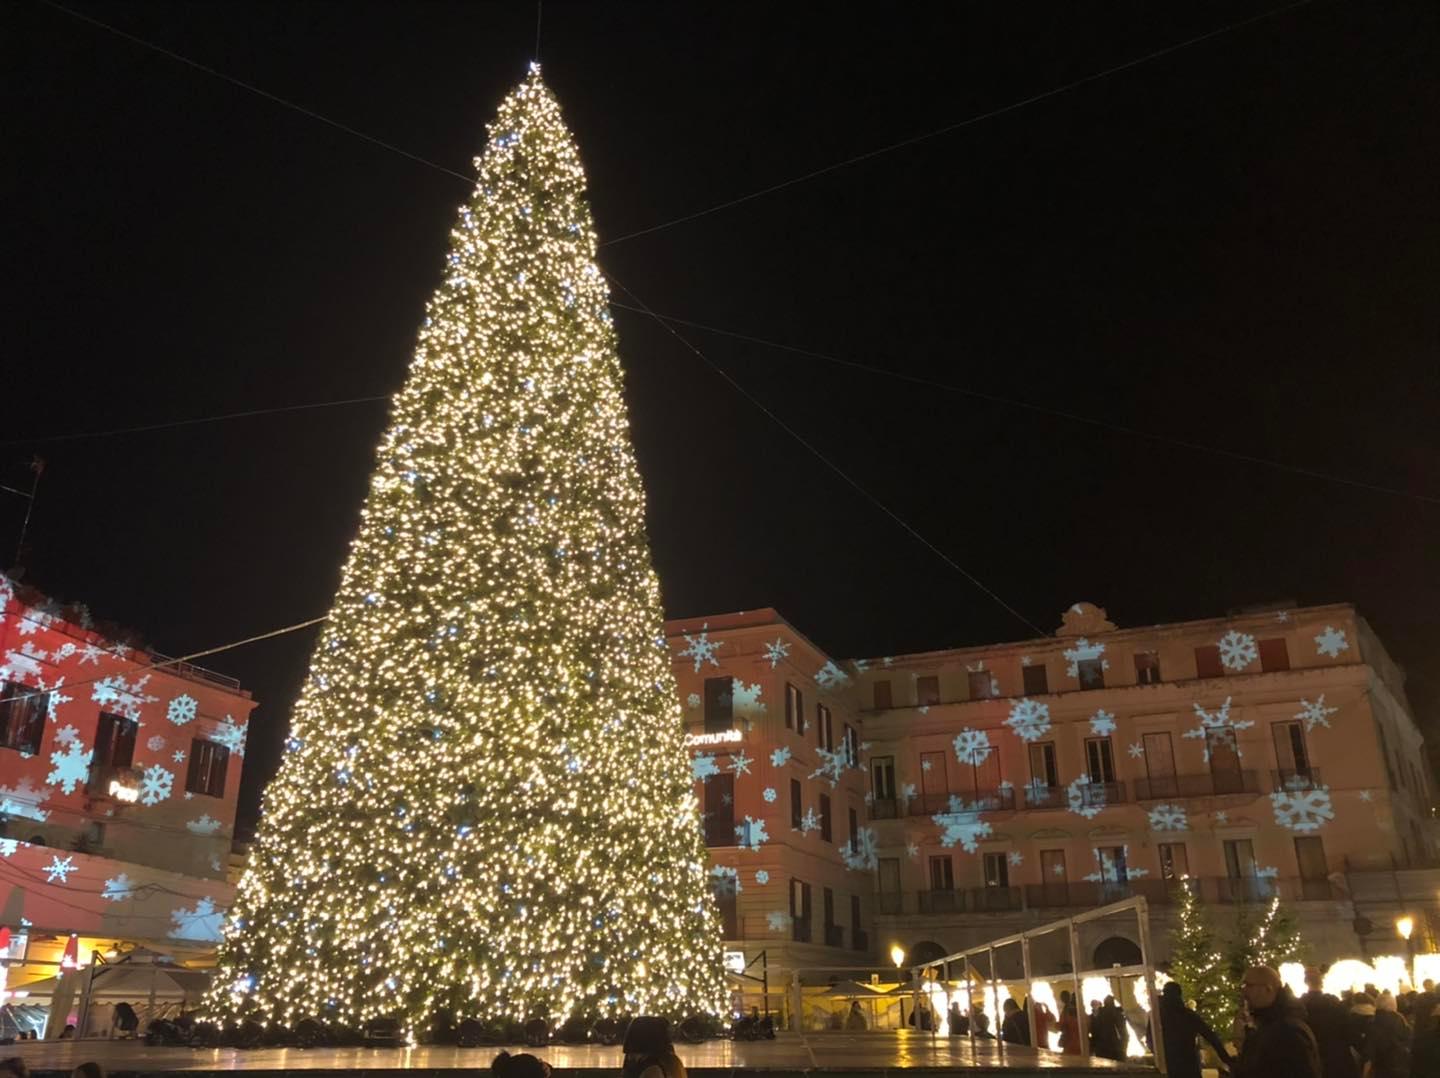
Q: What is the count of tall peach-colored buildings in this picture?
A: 2